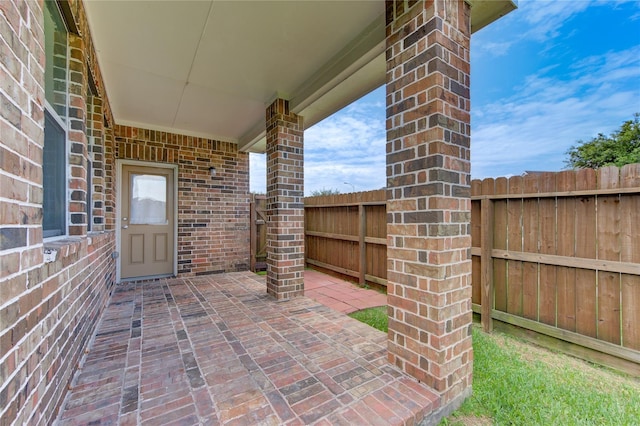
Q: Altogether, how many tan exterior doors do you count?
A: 1